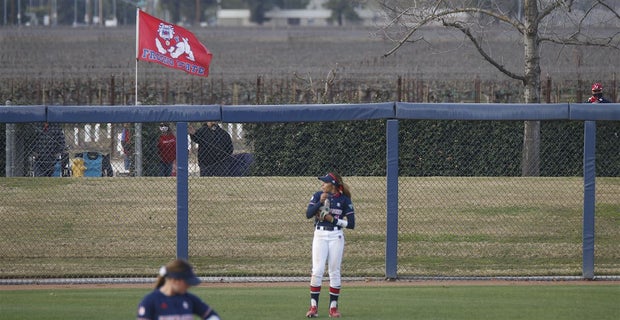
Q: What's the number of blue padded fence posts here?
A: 3